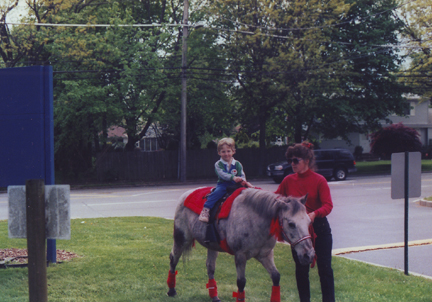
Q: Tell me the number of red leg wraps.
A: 4